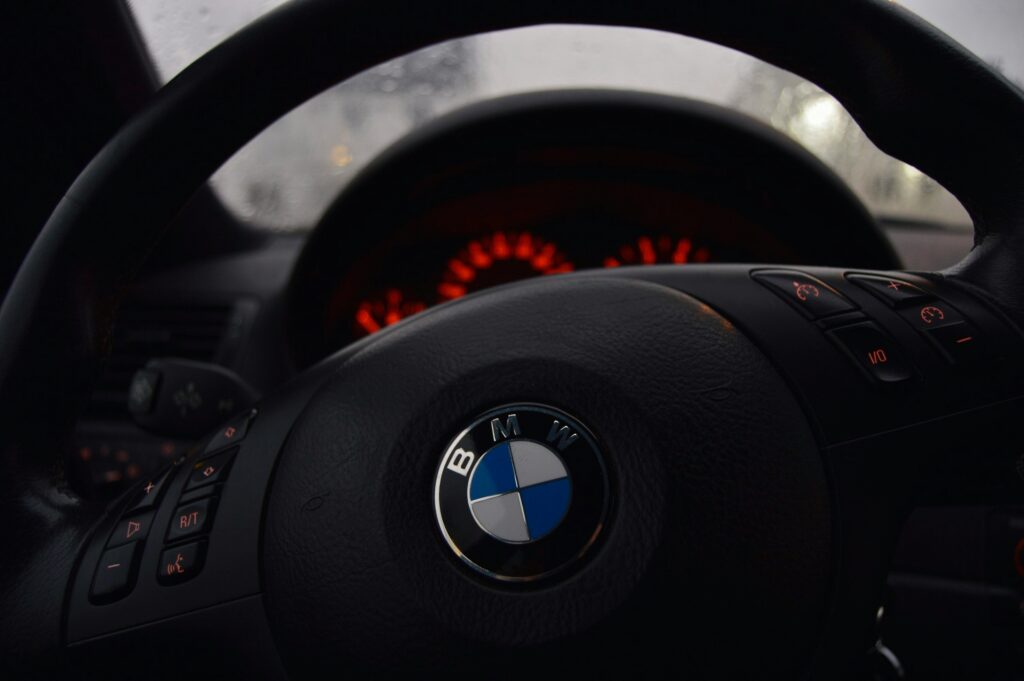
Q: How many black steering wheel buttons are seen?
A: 12